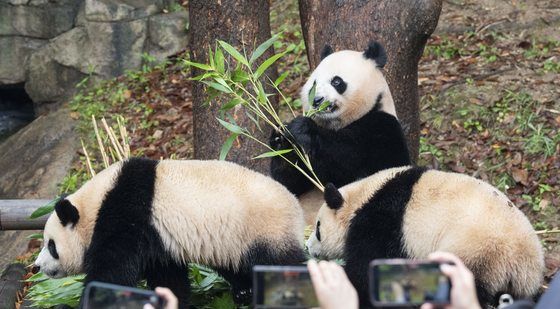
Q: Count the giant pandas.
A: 3